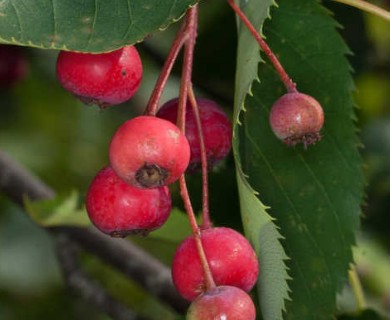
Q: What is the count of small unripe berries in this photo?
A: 1